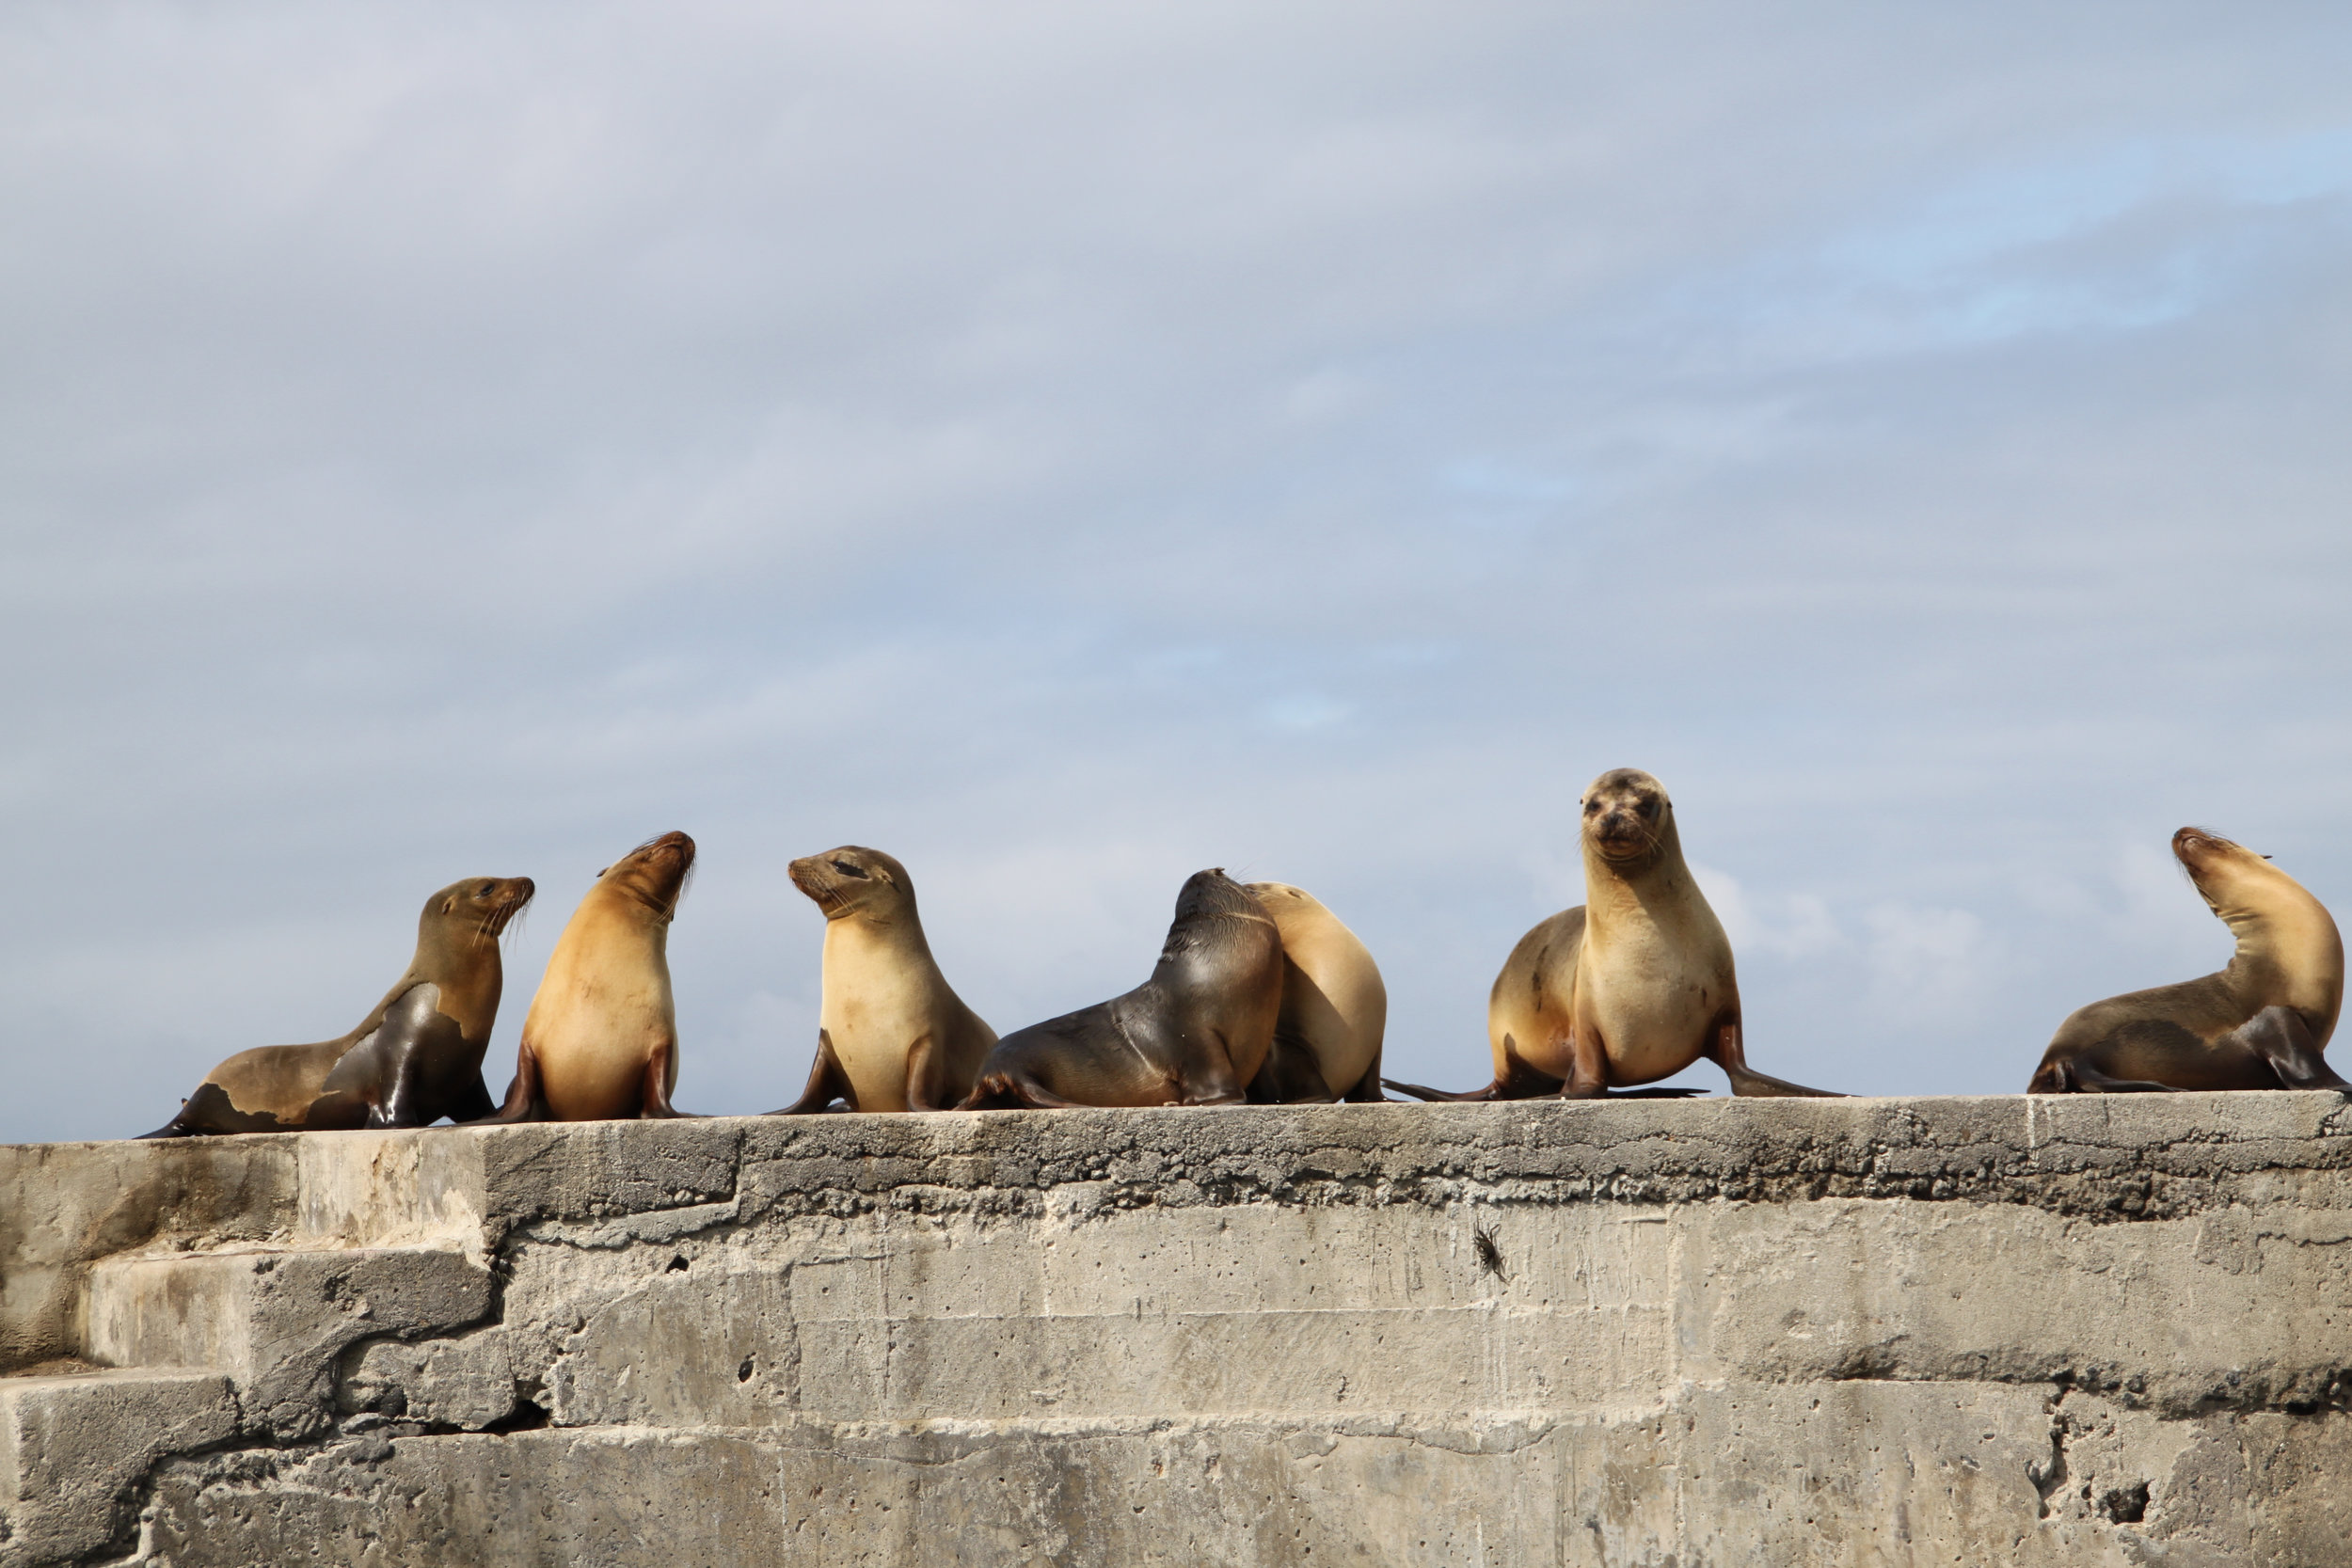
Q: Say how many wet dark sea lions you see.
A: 1